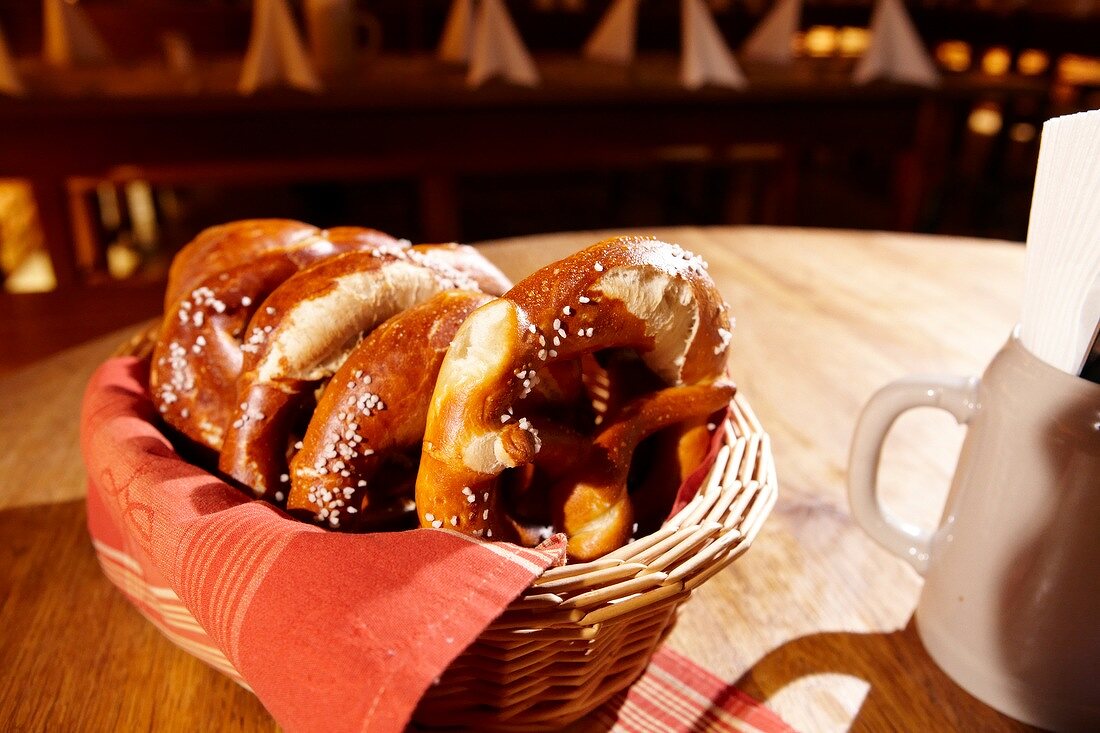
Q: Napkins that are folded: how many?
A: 9